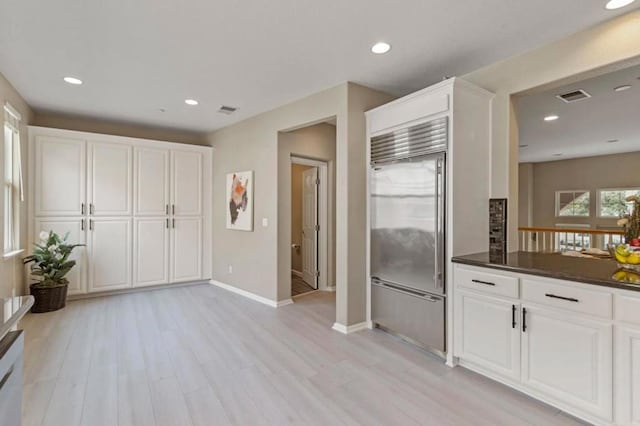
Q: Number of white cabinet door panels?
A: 11